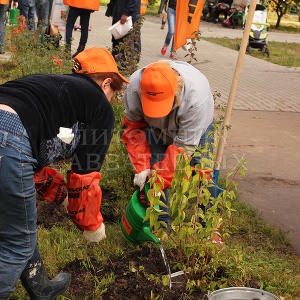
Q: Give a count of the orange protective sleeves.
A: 4